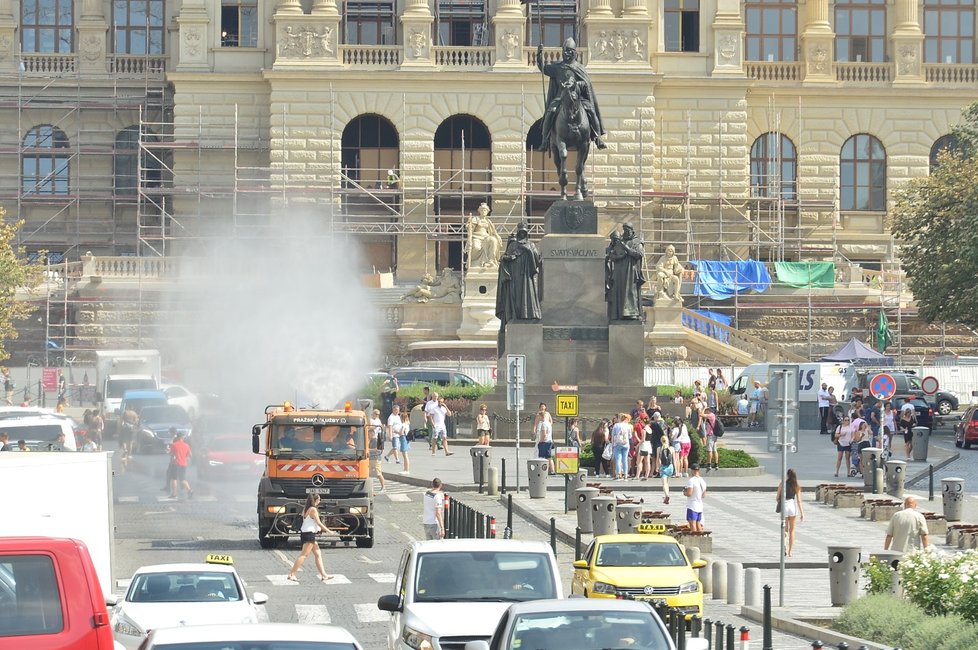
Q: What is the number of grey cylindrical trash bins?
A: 12